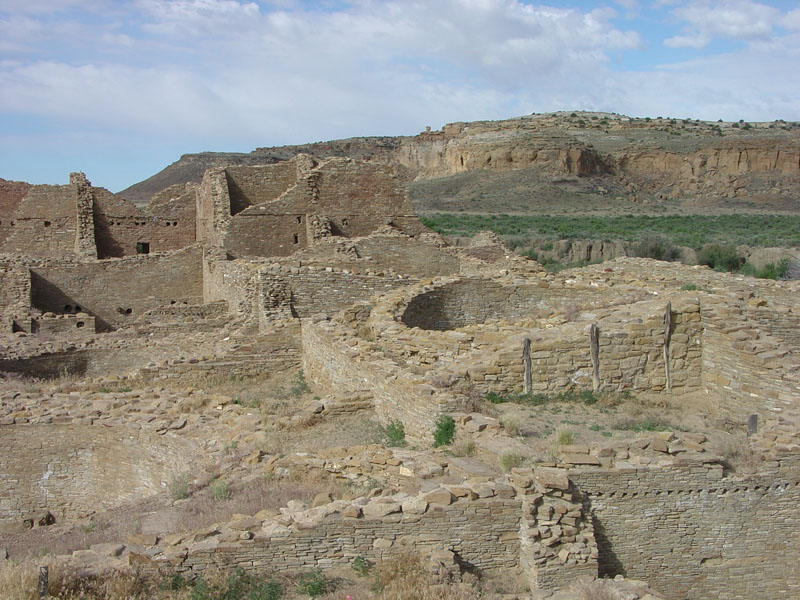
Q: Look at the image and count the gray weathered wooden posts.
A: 3